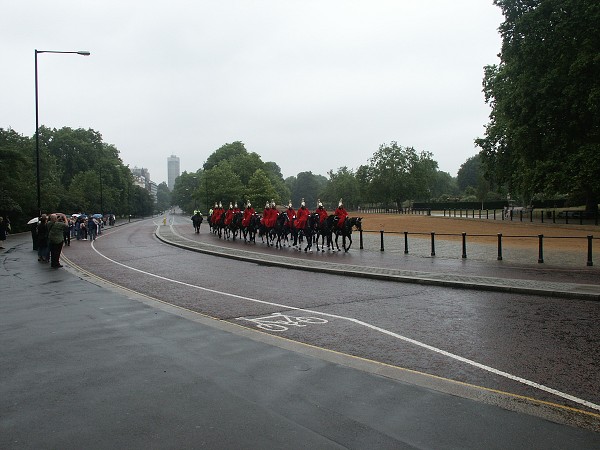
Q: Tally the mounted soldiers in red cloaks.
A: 11